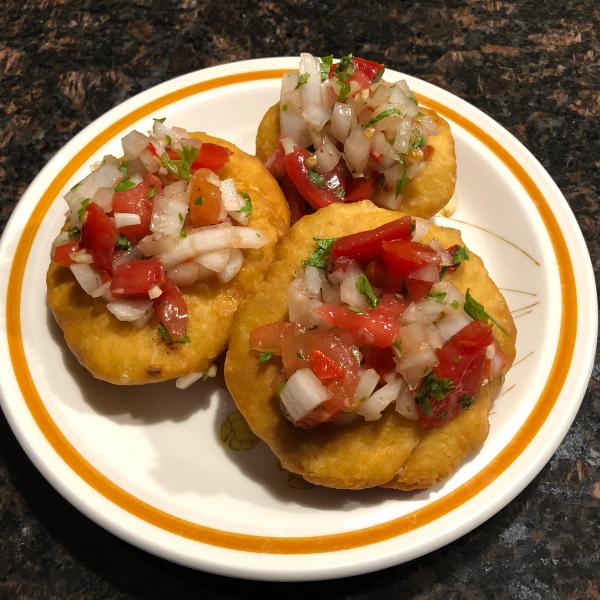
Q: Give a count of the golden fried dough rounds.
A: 3